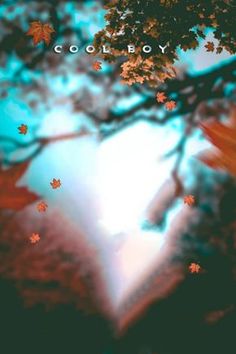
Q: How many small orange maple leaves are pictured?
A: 9